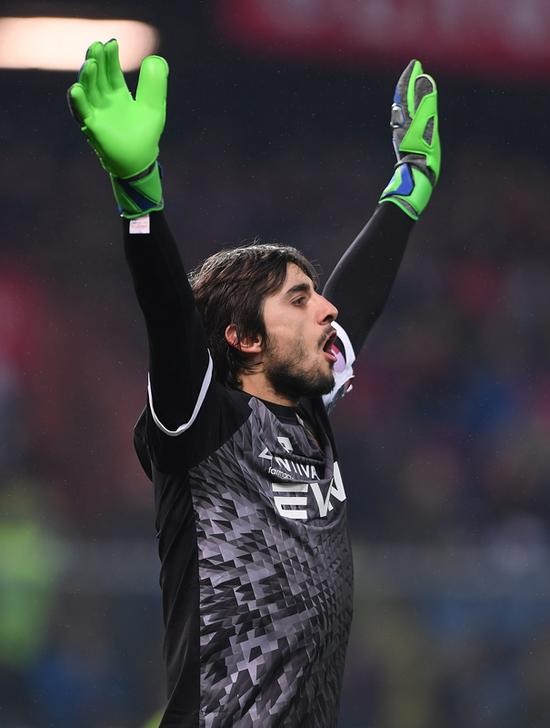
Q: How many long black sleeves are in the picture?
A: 2